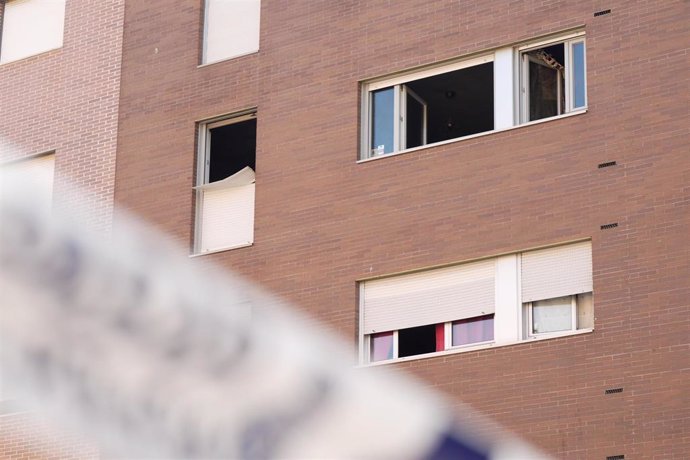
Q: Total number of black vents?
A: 5